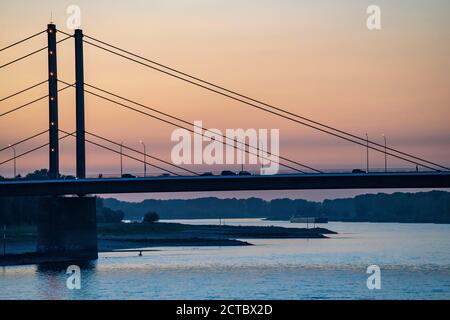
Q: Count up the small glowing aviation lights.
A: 6